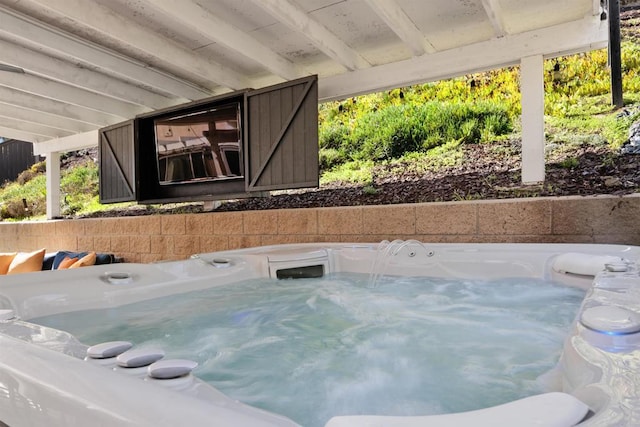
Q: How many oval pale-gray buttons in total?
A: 3